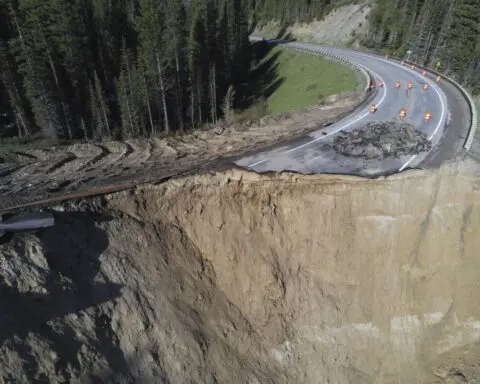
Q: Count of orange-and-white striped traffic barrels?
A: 12